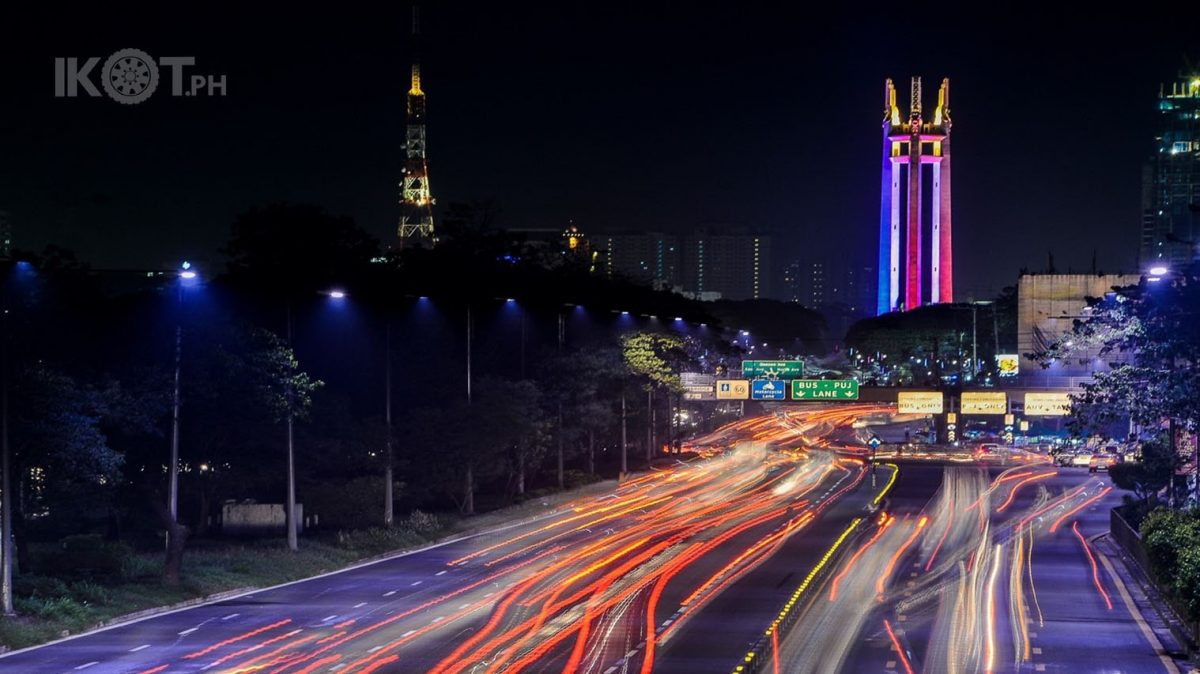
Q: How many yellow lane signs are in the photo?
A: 3